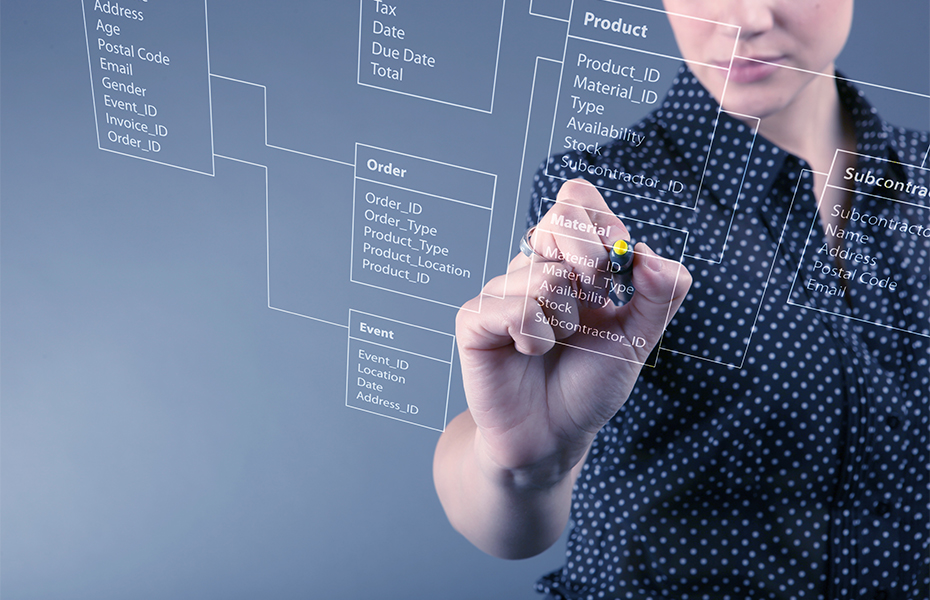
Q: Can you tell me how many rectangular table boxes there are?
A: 7